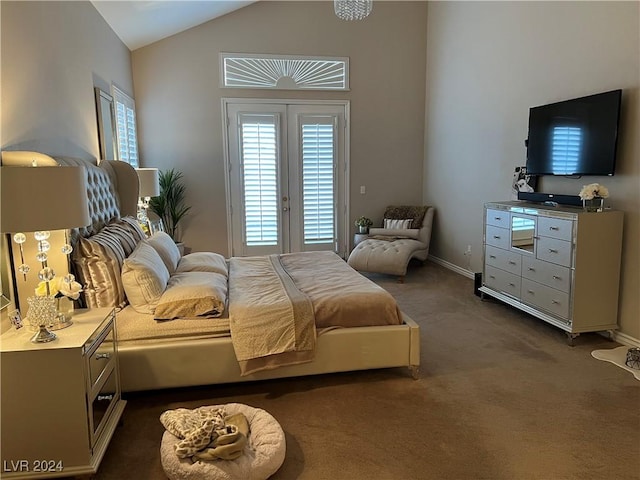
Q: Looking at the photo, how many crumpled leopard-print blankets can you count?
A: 1